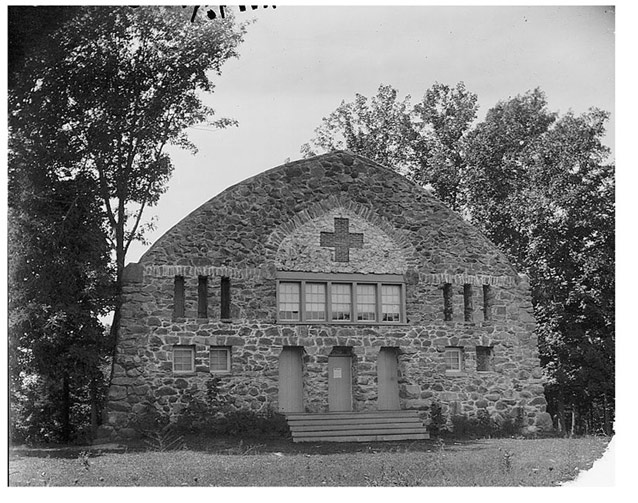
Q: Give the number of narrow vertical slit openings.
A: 6